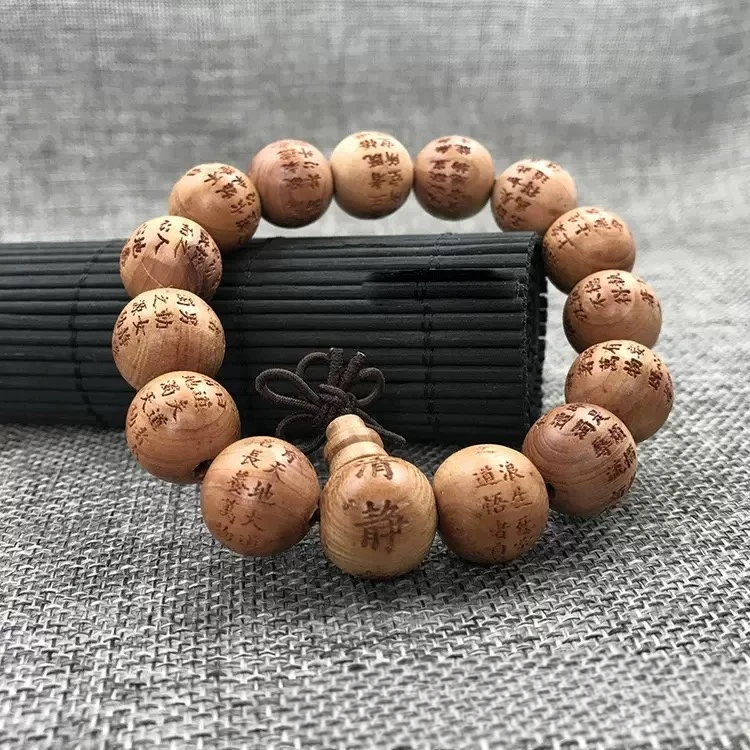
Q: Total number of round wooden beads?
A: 15